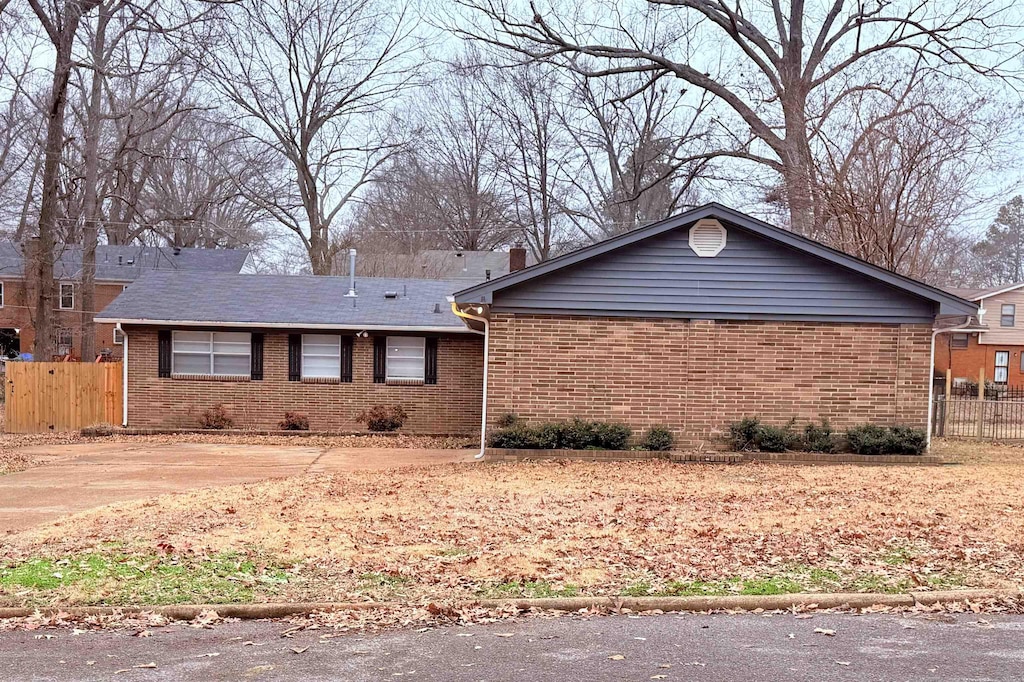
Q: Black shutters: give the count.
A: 6